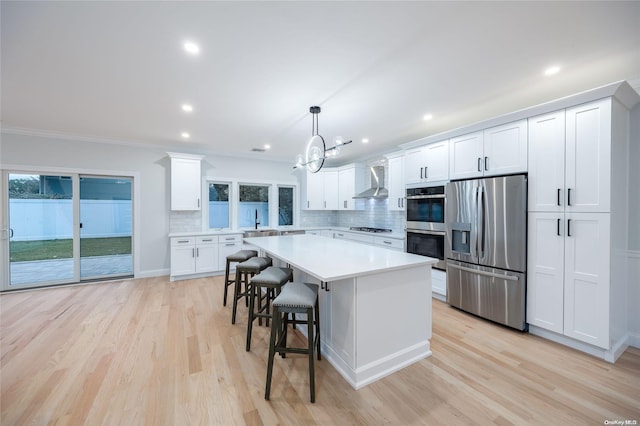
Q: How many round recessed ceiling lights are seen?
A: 7